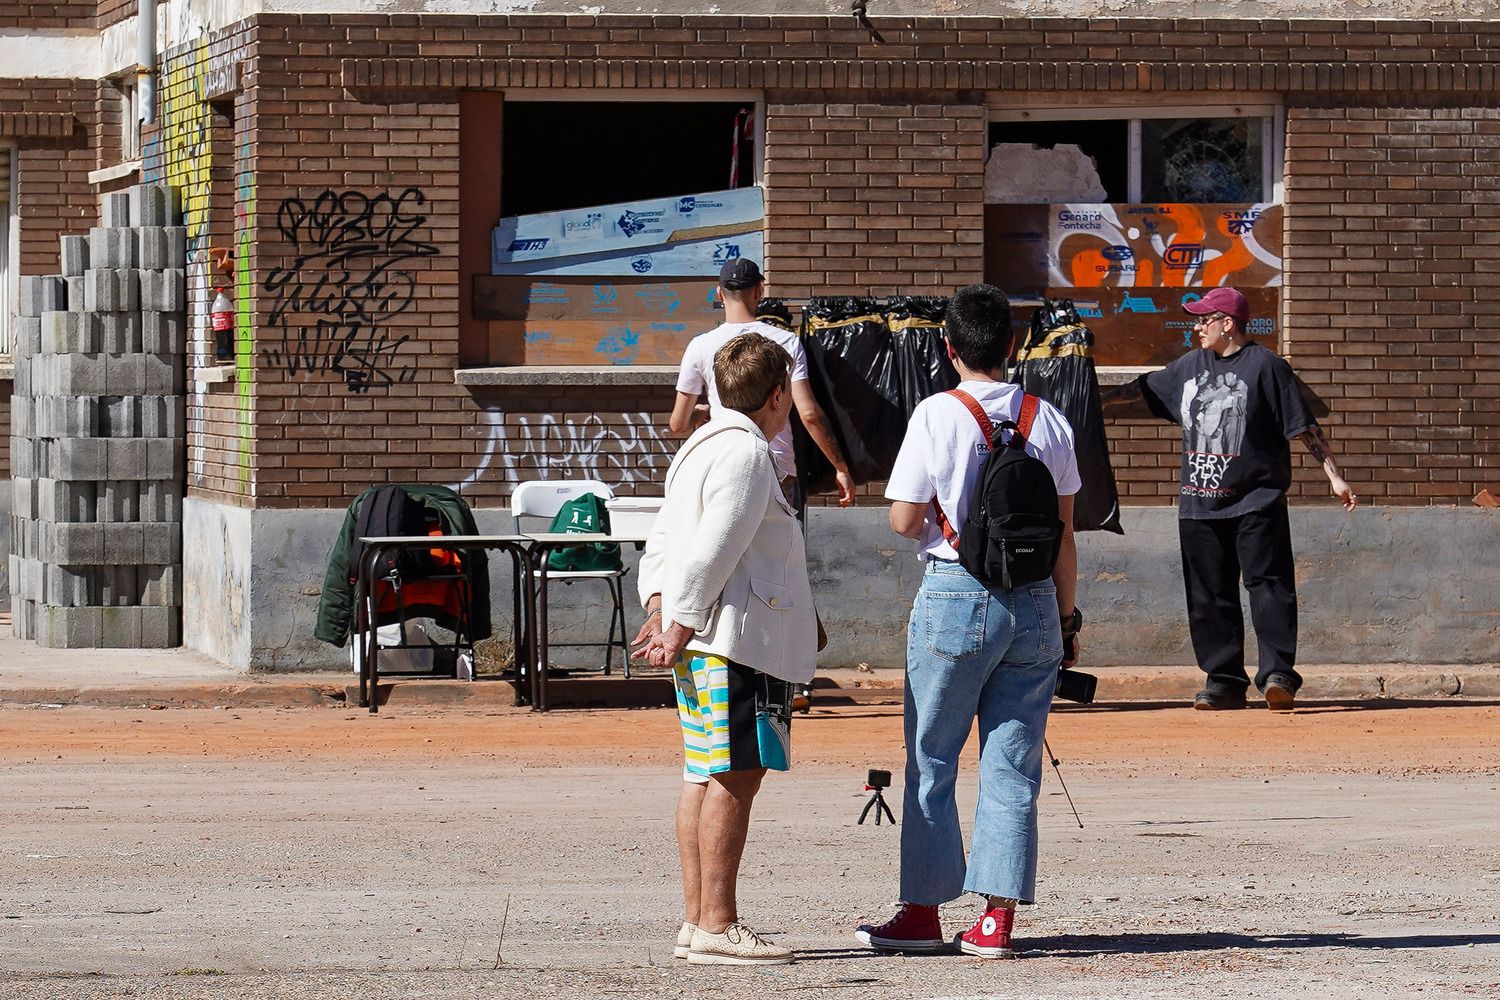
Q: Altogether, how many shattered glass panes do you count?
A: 1